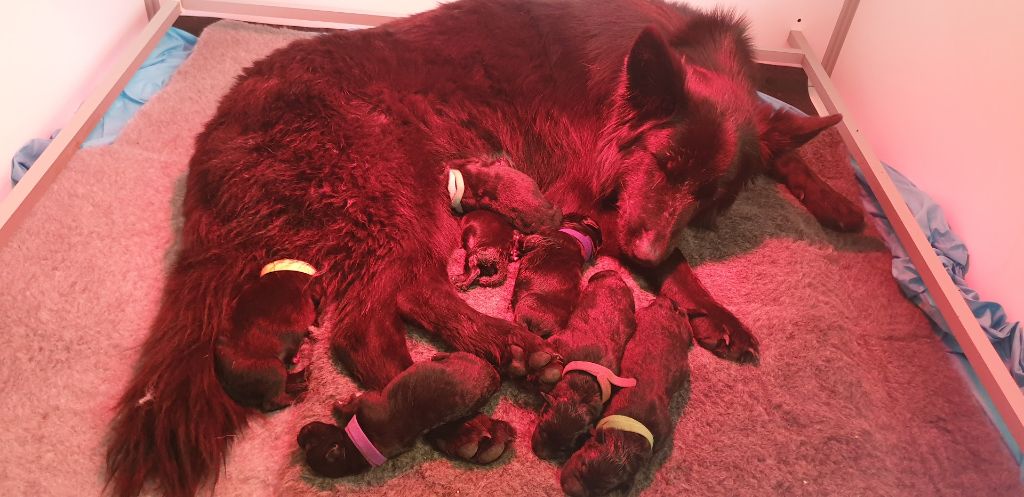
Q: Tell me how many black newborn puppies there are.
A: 7